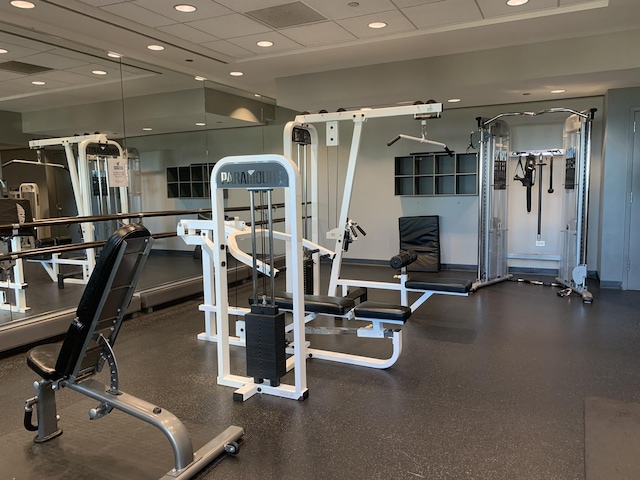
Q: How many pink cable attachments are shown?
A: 0